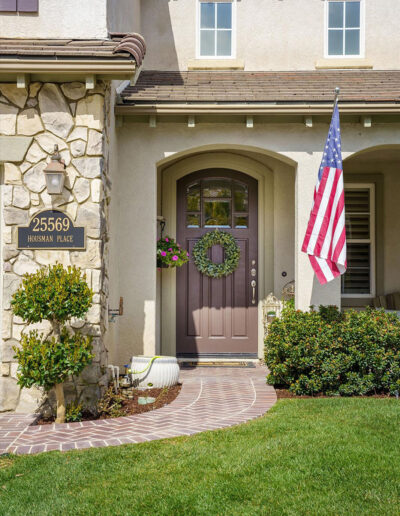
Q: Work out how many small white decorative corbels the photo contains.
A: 7